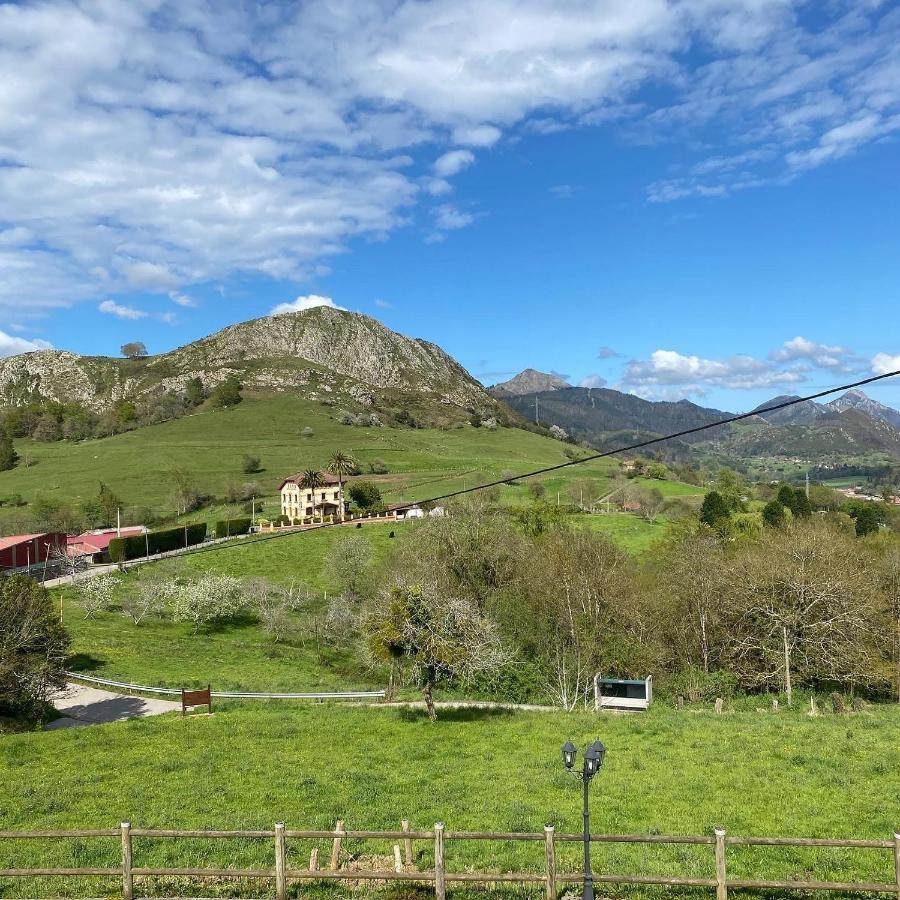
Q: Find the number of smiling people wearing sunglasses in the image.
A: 0